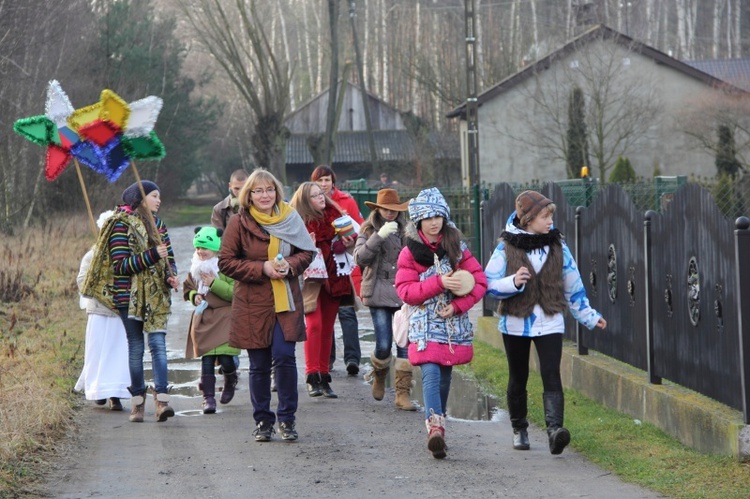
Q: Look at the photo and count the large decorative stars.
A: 2